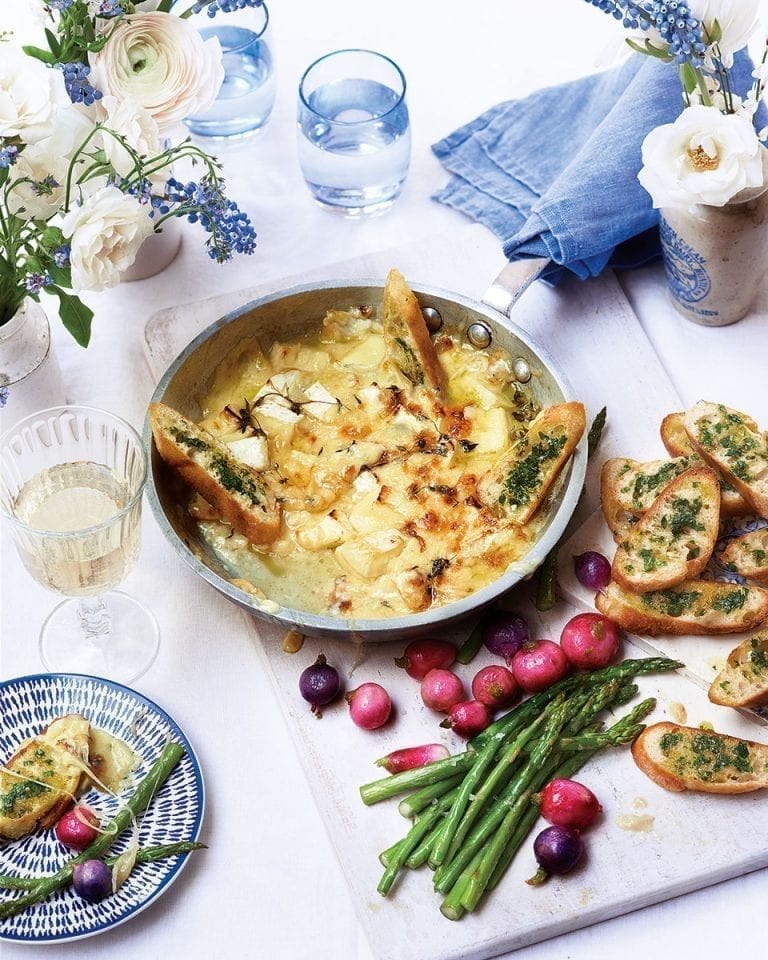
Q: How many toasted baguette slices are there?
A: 13